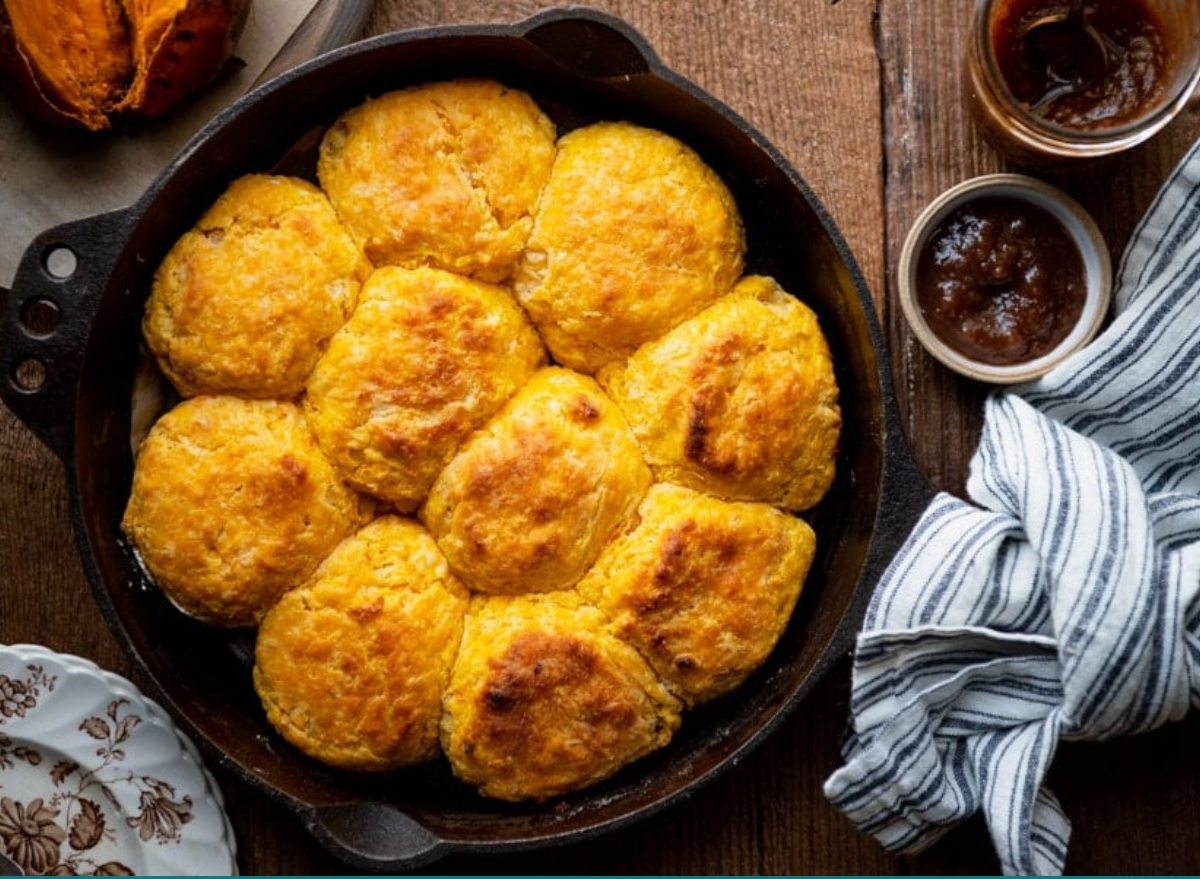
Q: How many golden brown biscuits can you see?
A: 10